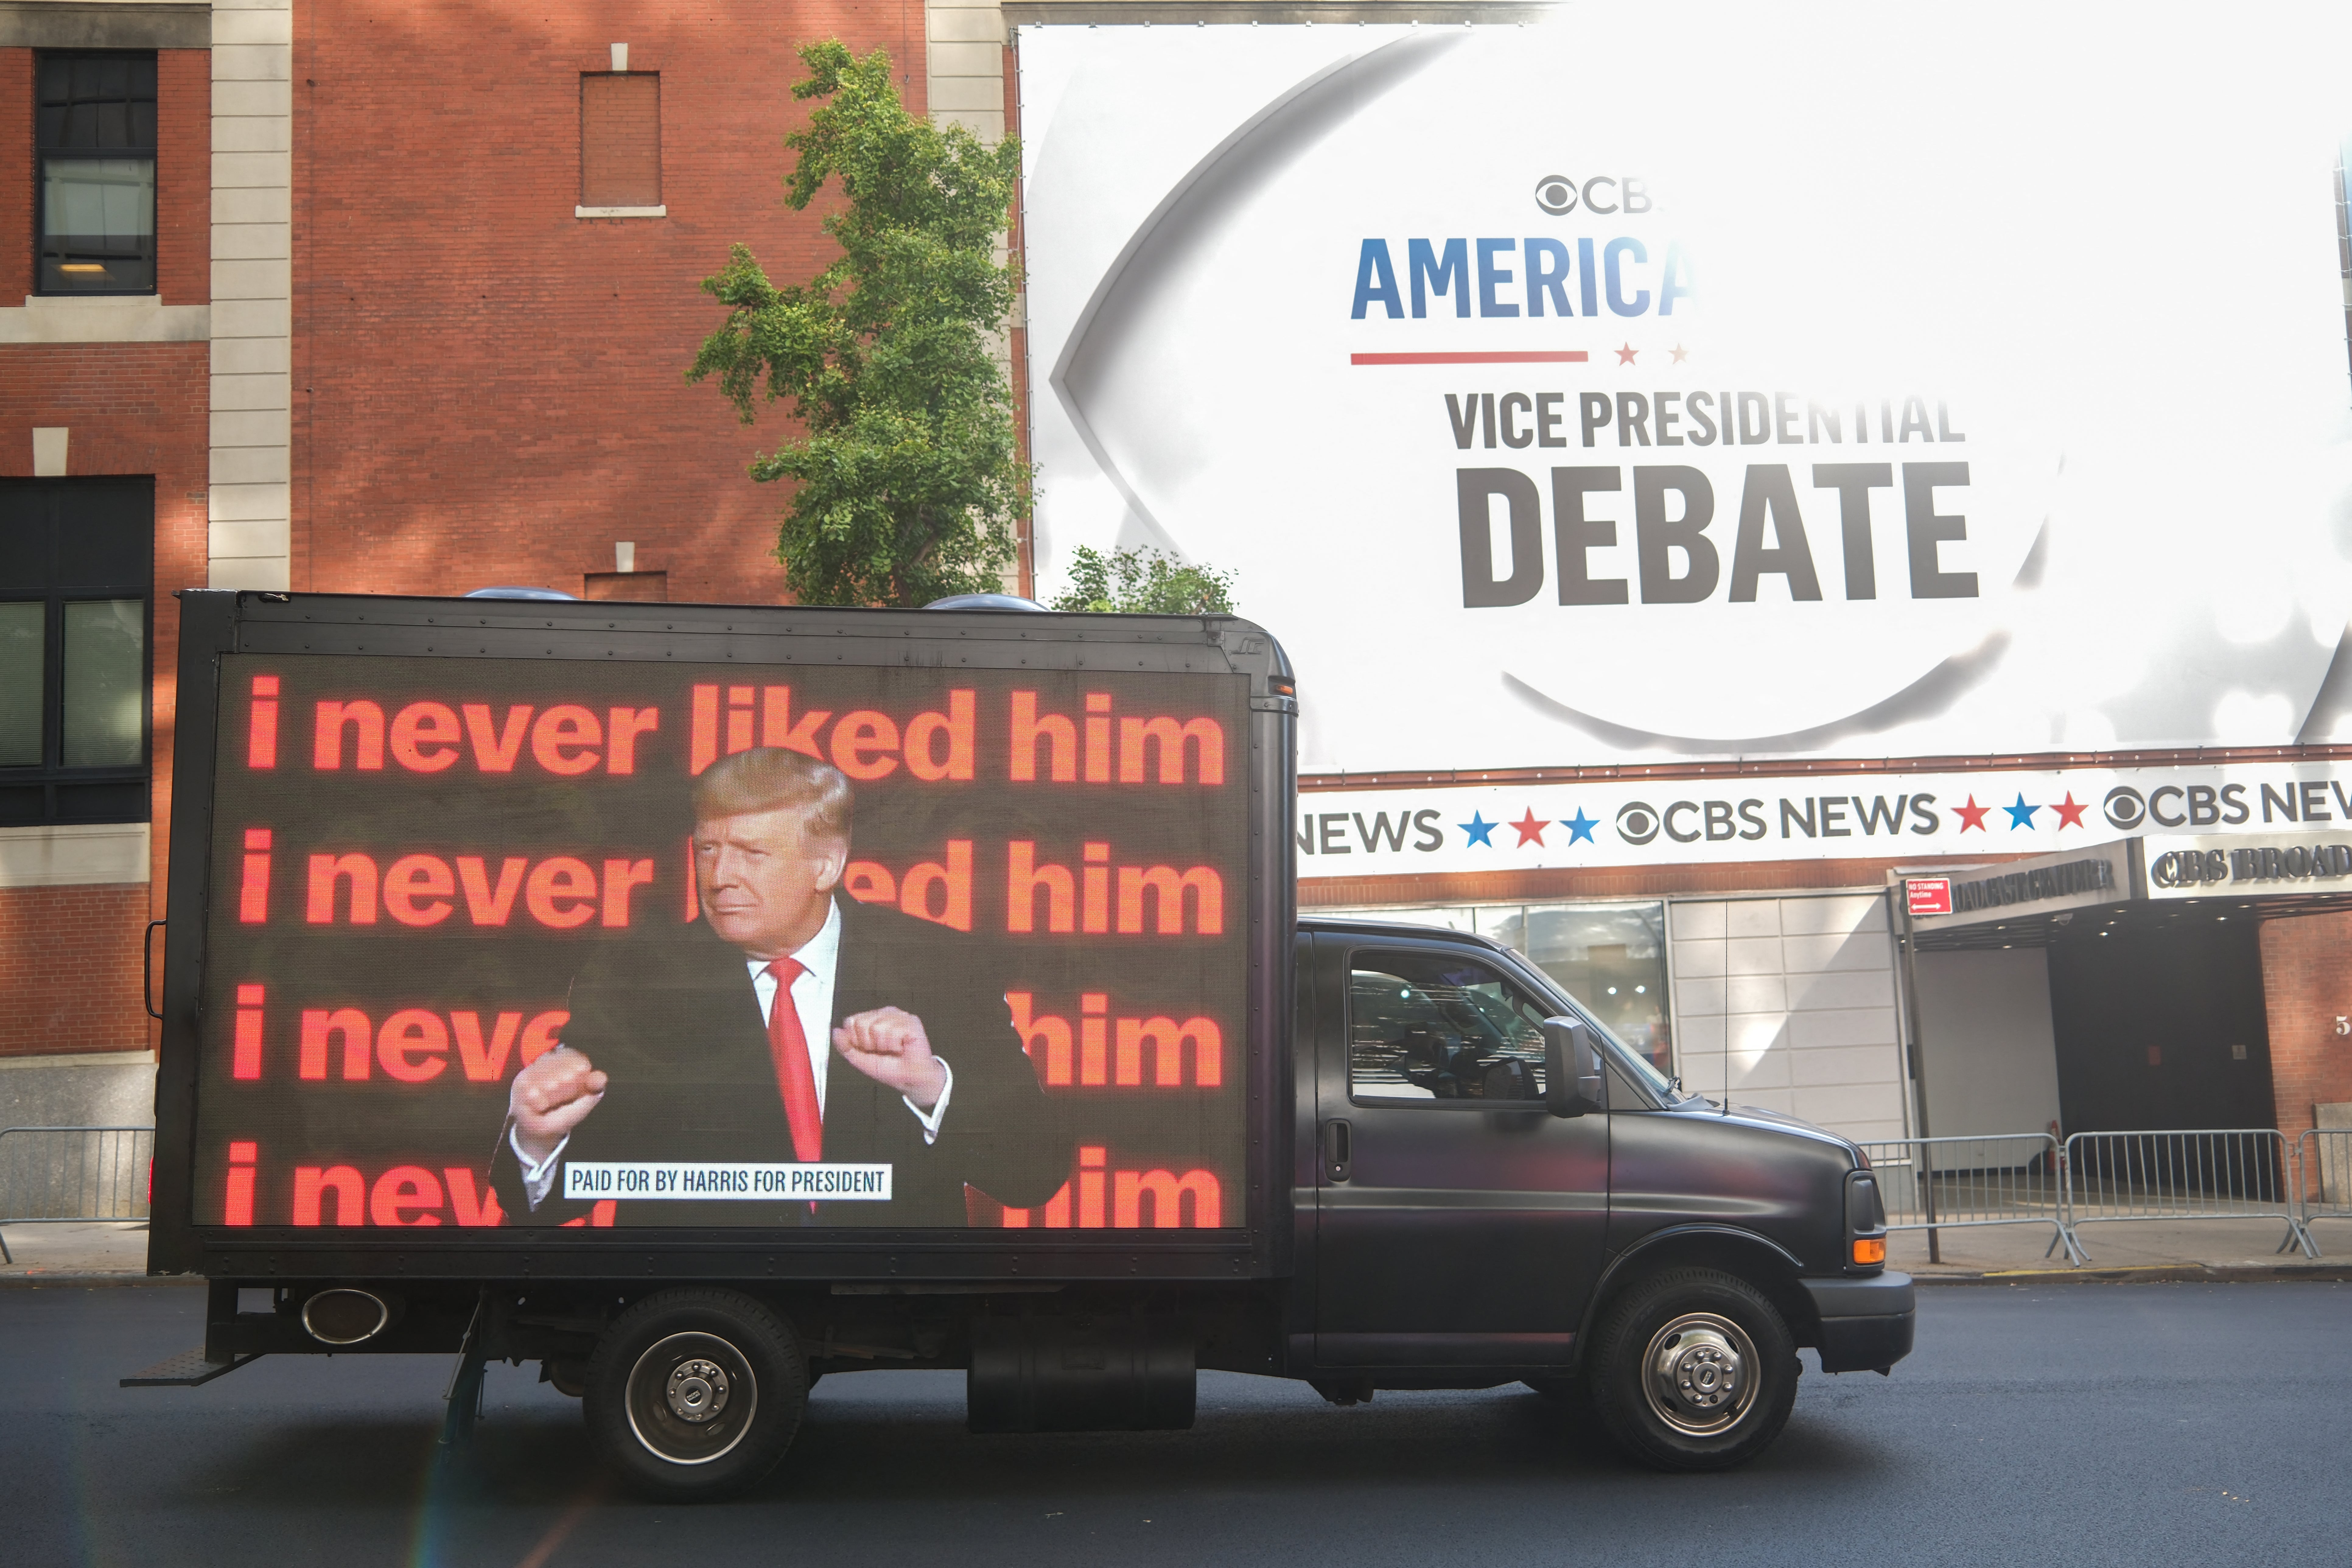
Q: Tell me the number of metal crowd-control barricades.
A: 4